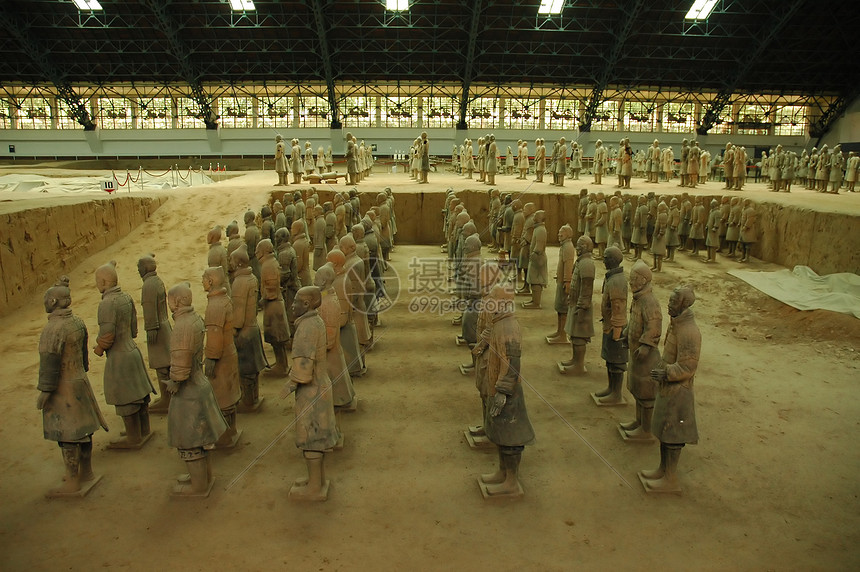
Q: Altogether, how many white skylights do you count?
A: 5